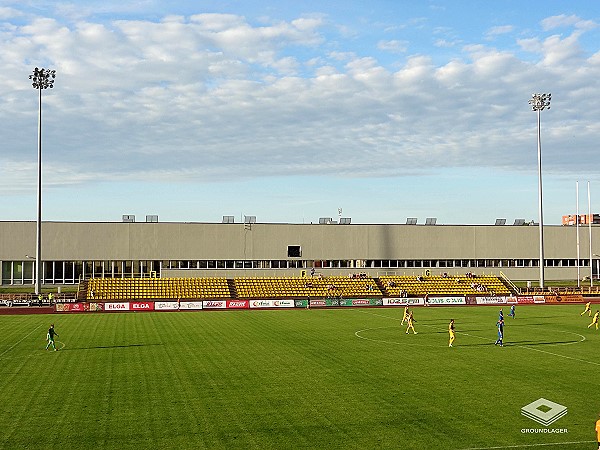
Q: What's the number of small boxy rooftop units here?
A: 10